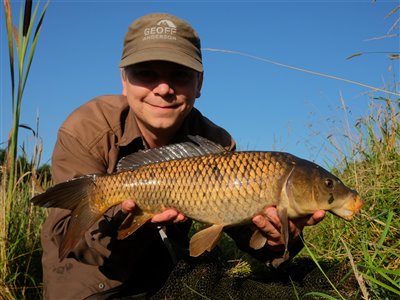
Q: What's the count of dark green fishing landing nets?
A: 1